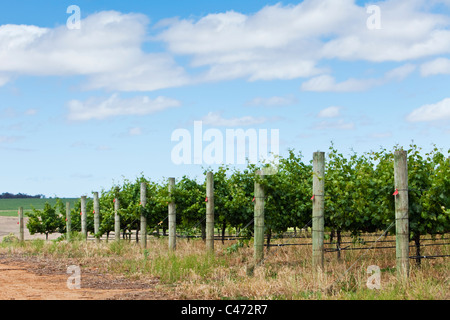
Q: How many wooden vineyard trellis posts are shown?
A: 11